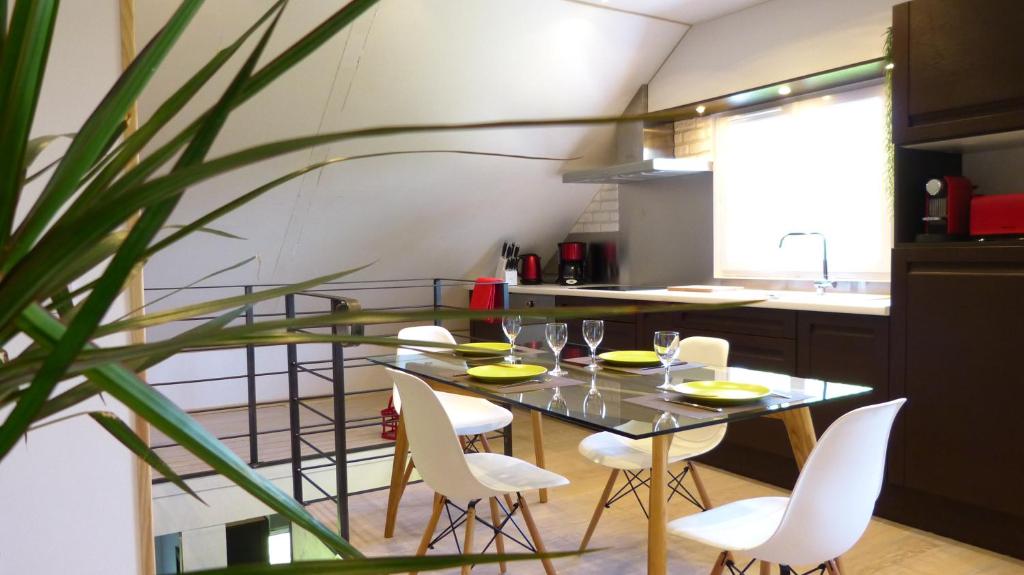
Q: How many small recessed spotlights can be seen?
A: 3